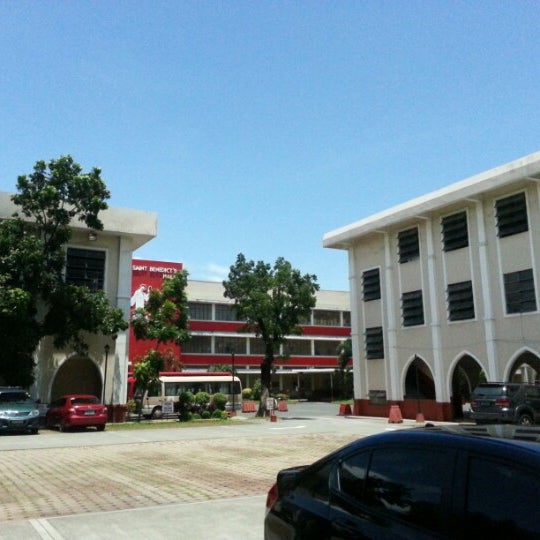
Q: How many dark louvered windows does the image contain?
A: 9